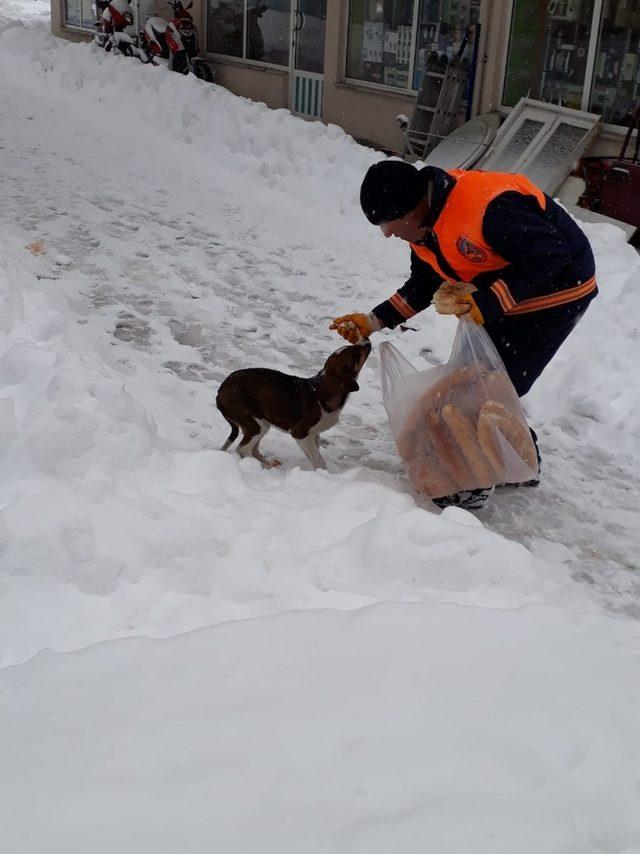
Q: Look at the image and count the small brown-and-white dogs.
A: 1